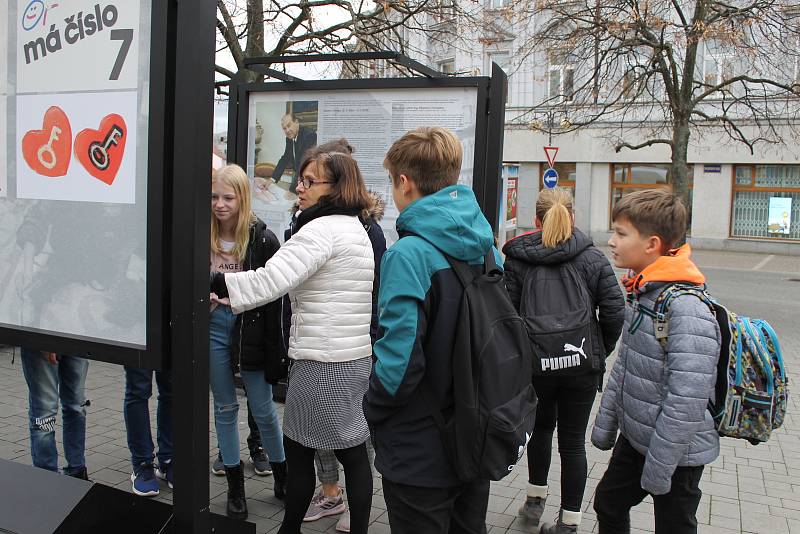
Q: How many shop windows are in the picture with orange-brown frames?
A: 3